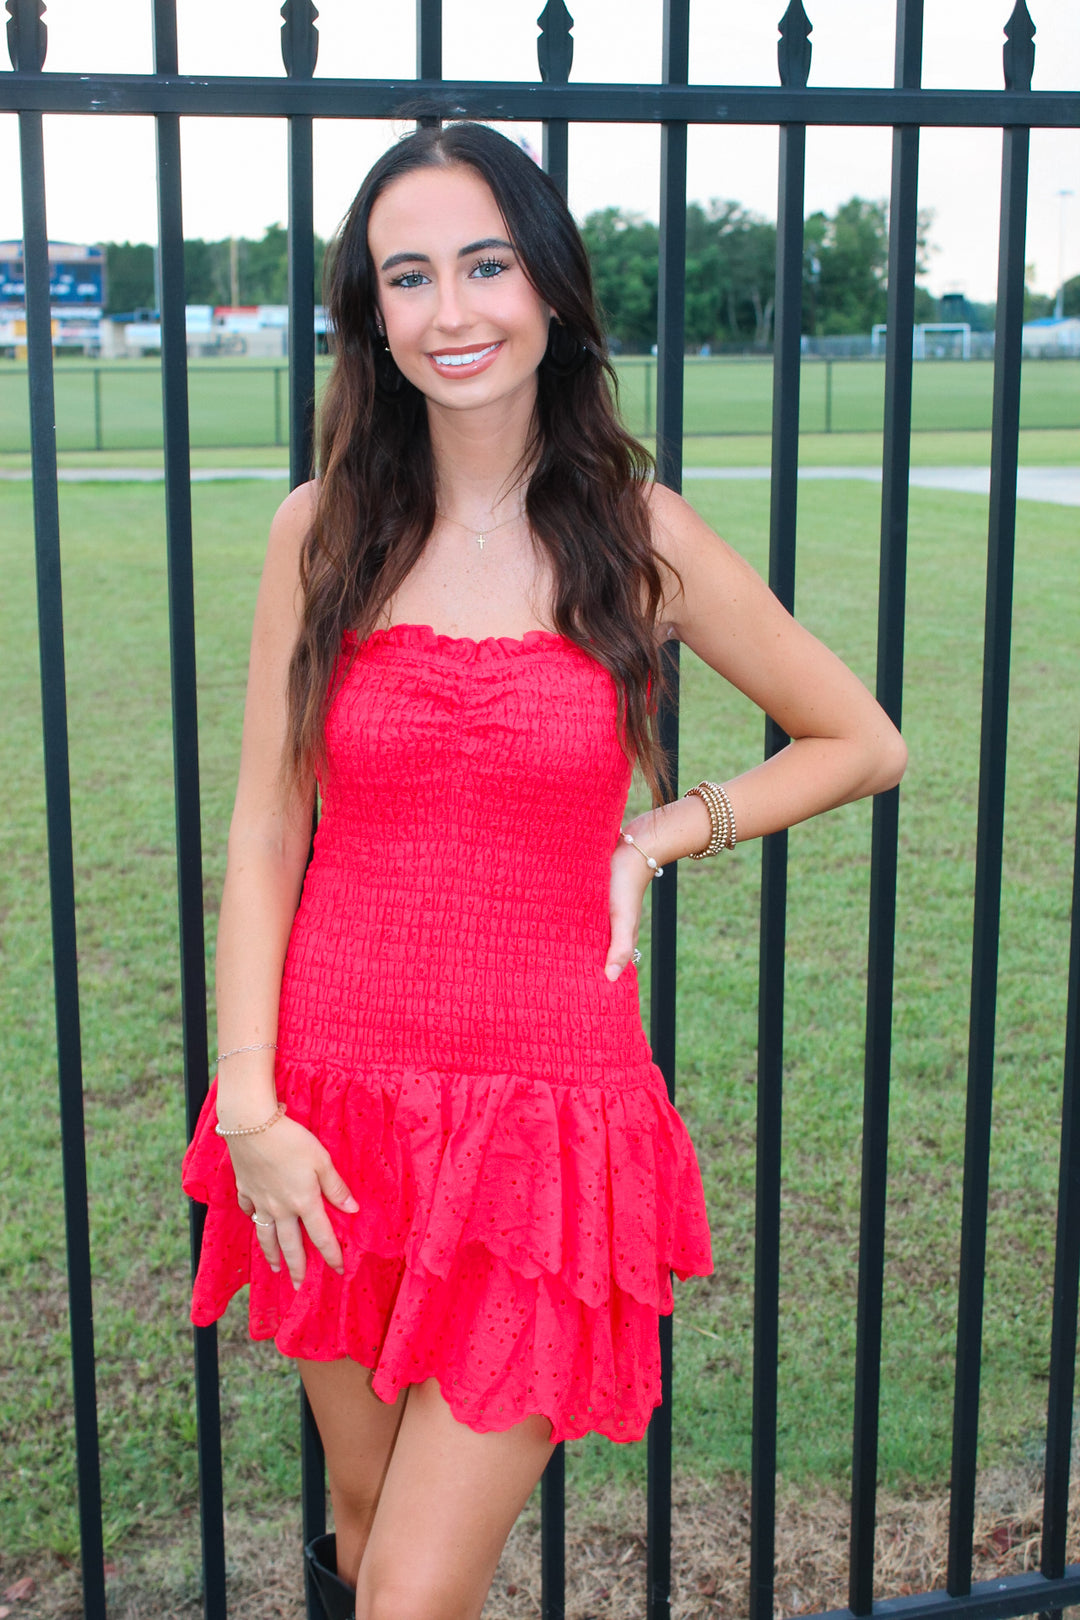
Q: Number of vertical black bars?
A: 10